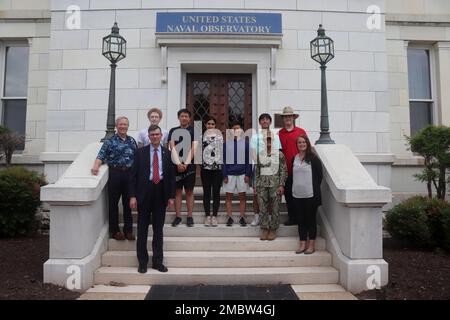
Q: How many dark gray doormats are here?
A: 1